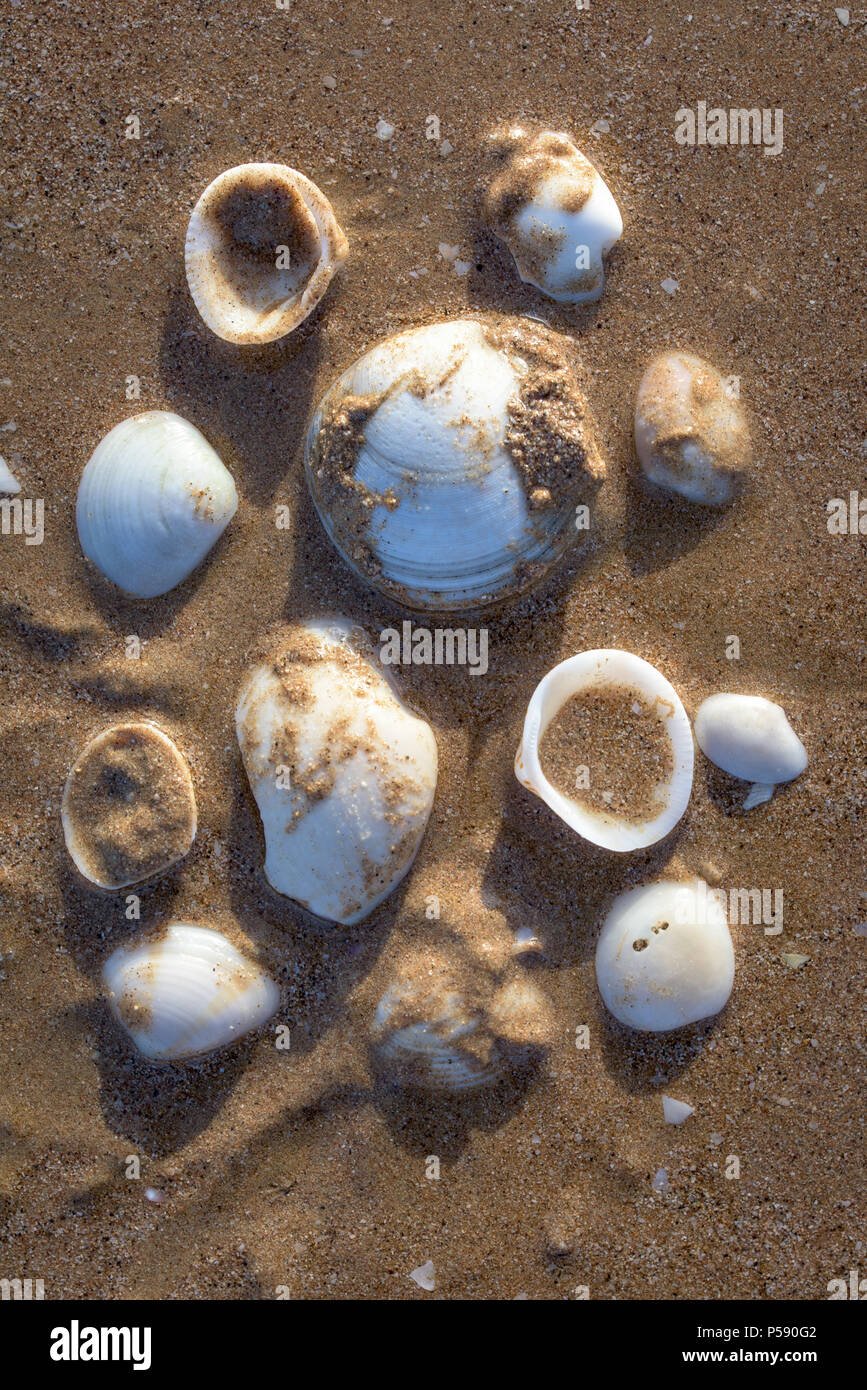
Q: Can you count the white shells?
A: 12